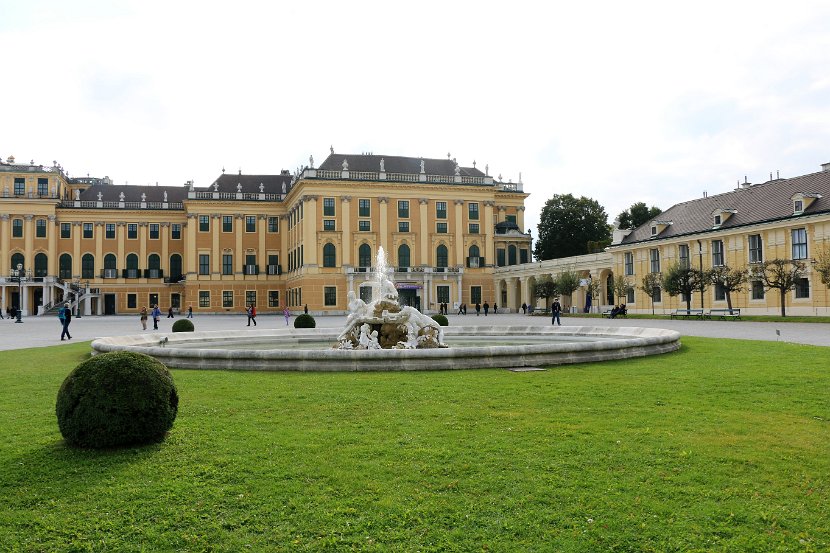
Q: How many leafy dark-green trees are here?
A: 2